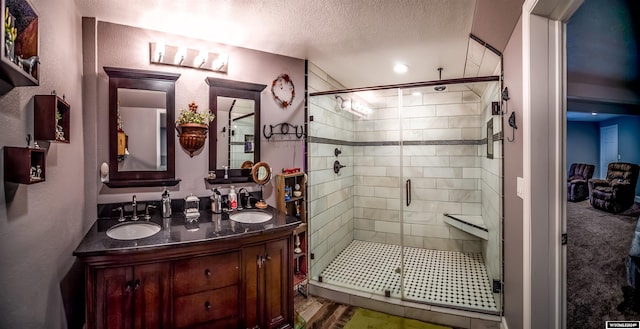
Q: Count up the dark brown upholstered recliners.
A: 2